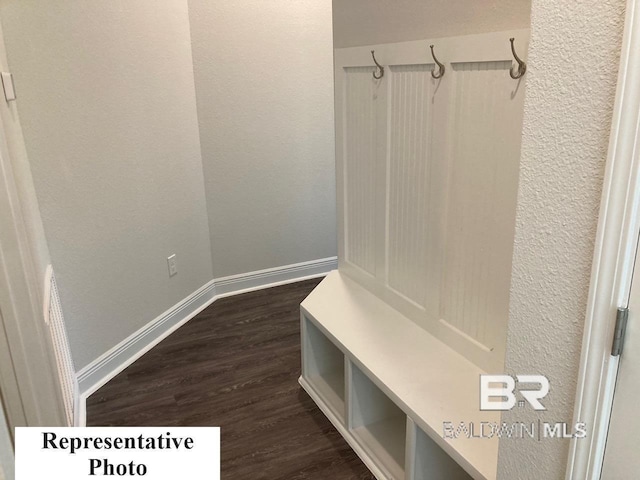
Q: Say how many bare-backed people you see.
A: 0